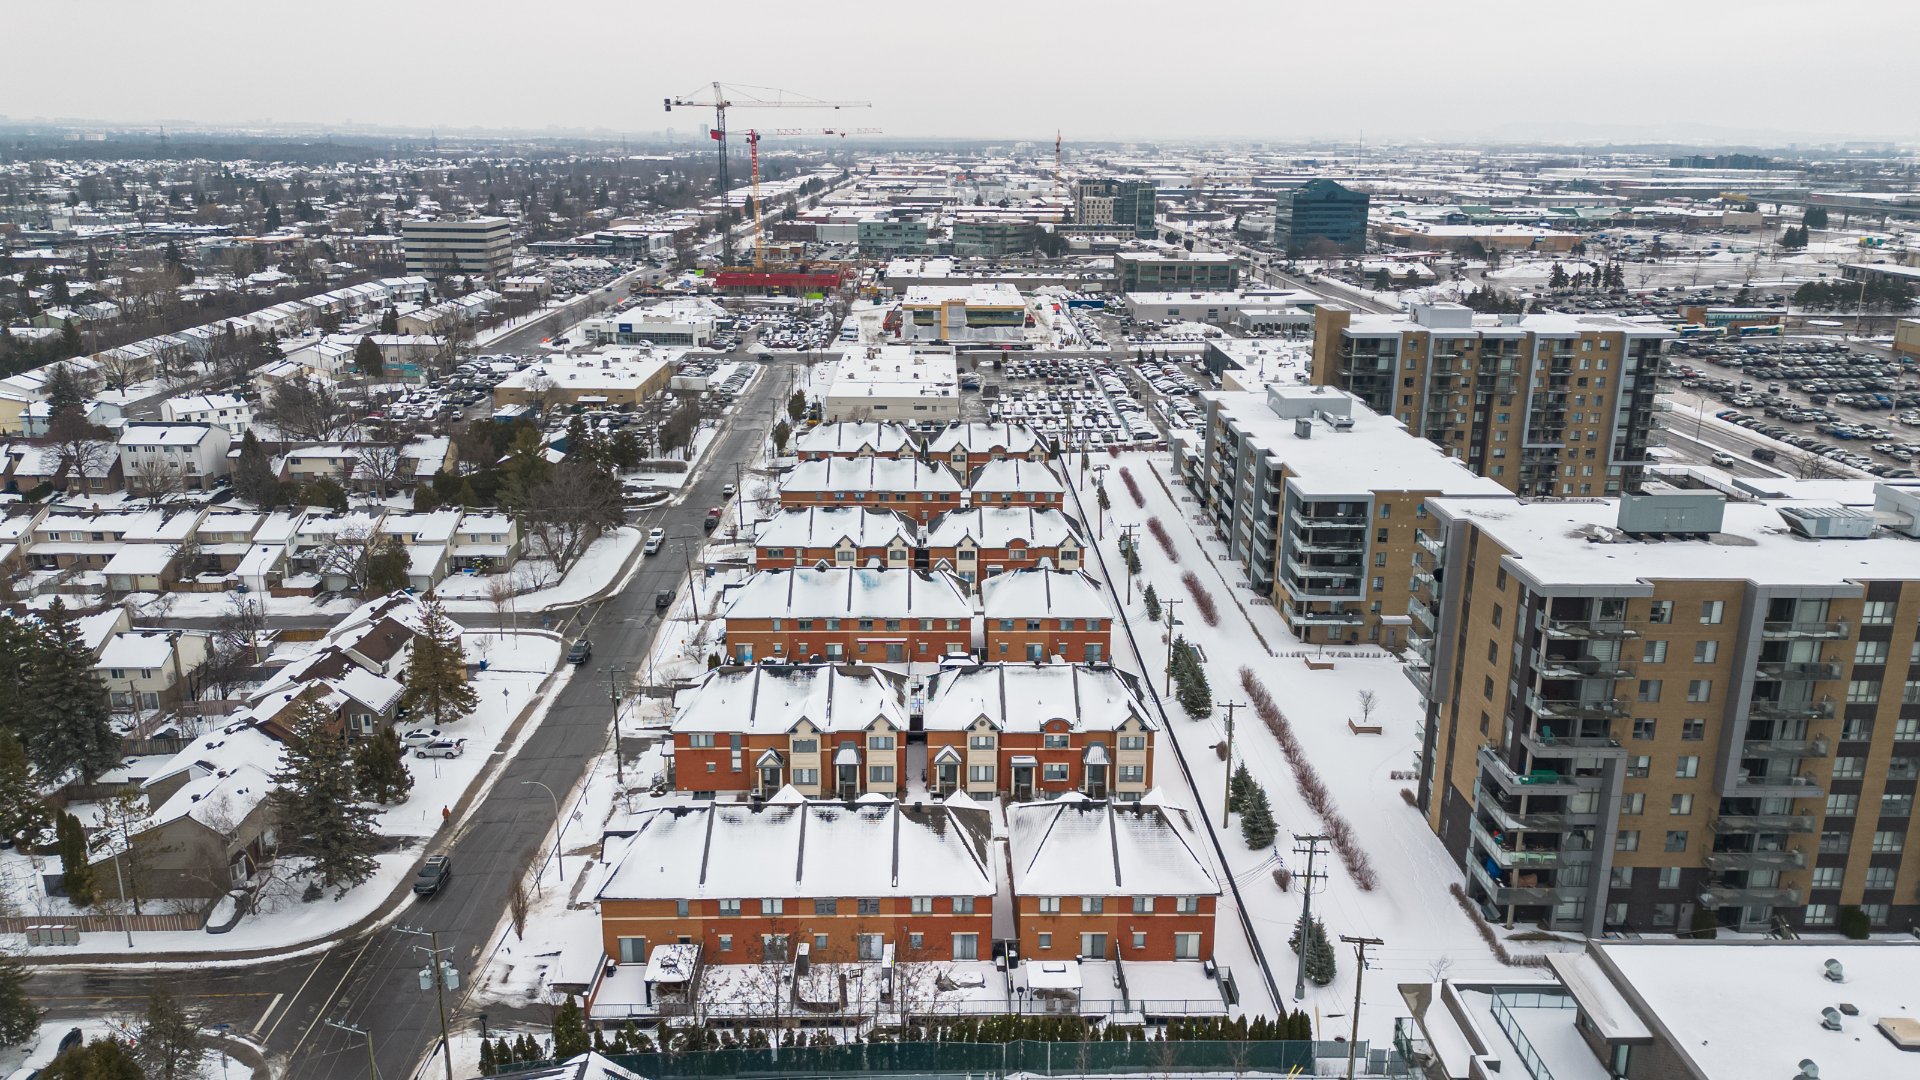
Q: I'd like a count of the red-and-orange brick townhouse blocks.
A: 12